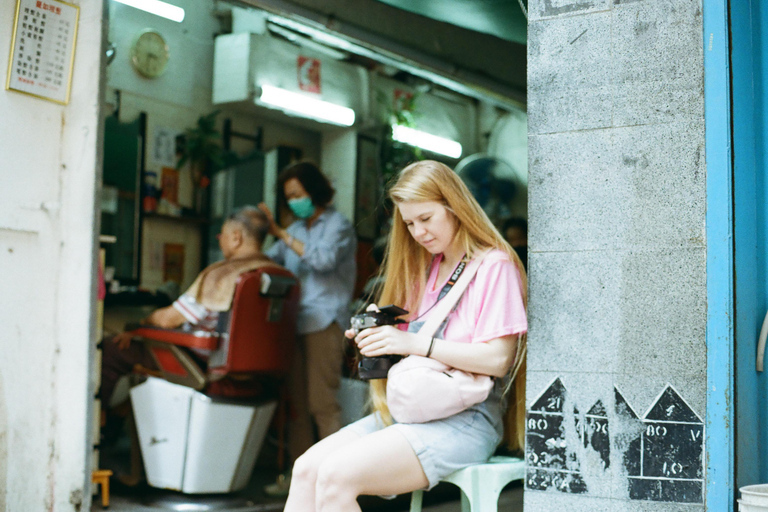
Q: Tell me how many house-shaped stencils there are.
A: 3